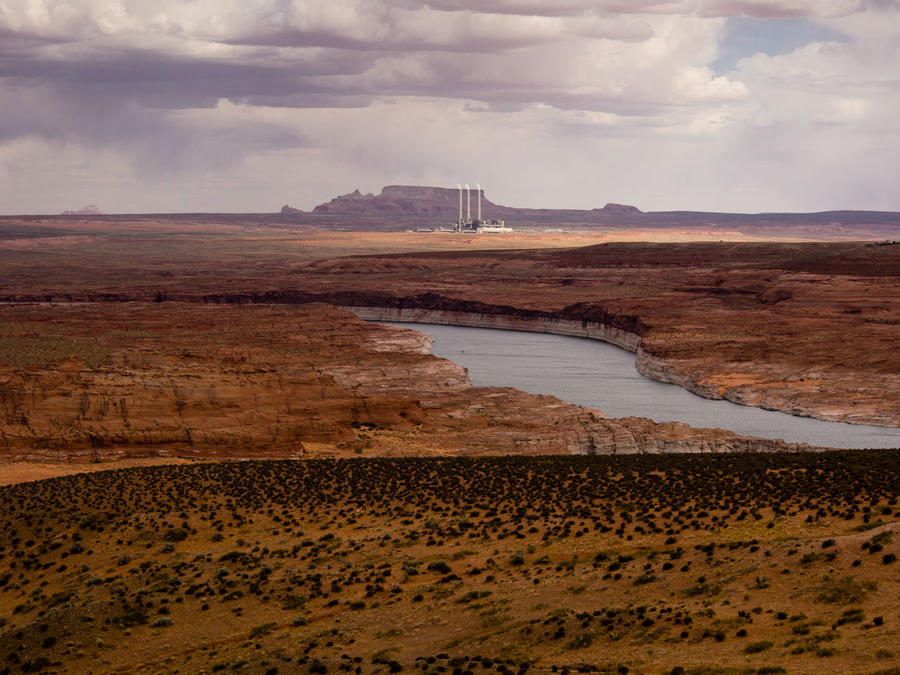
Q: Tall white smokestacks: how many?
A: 3